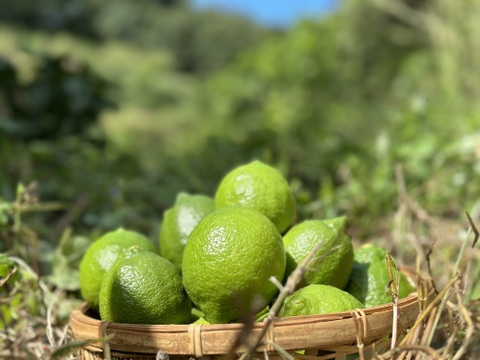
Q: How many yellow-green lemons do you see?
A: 8